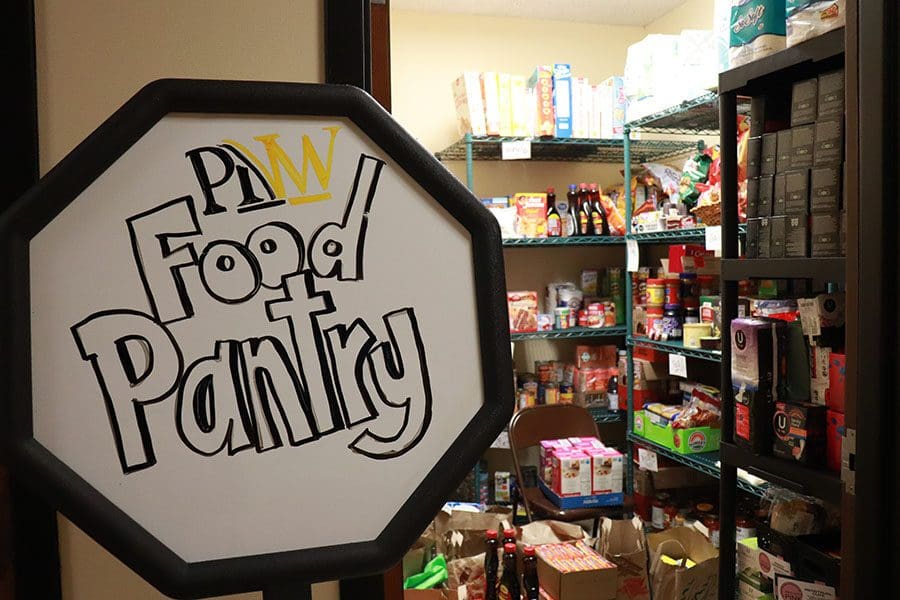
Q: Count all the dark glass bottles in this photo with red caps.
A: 7